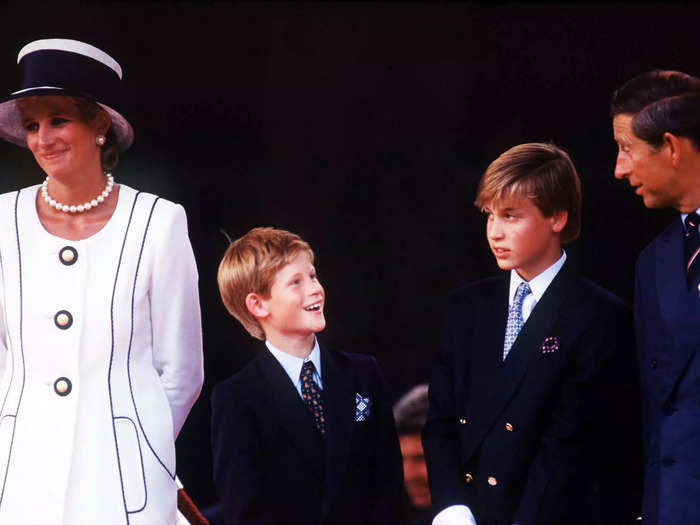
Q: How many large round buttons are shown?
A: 3